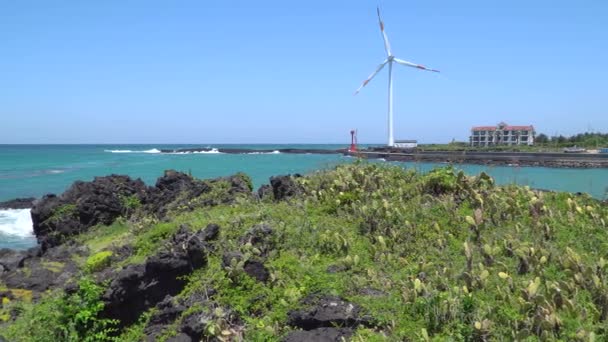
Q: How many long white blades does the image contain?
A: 3